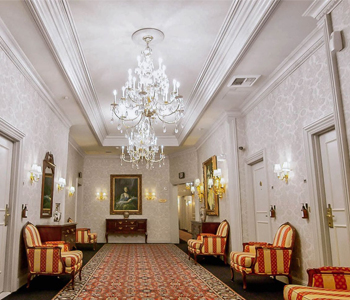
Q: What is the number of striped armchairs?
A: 5